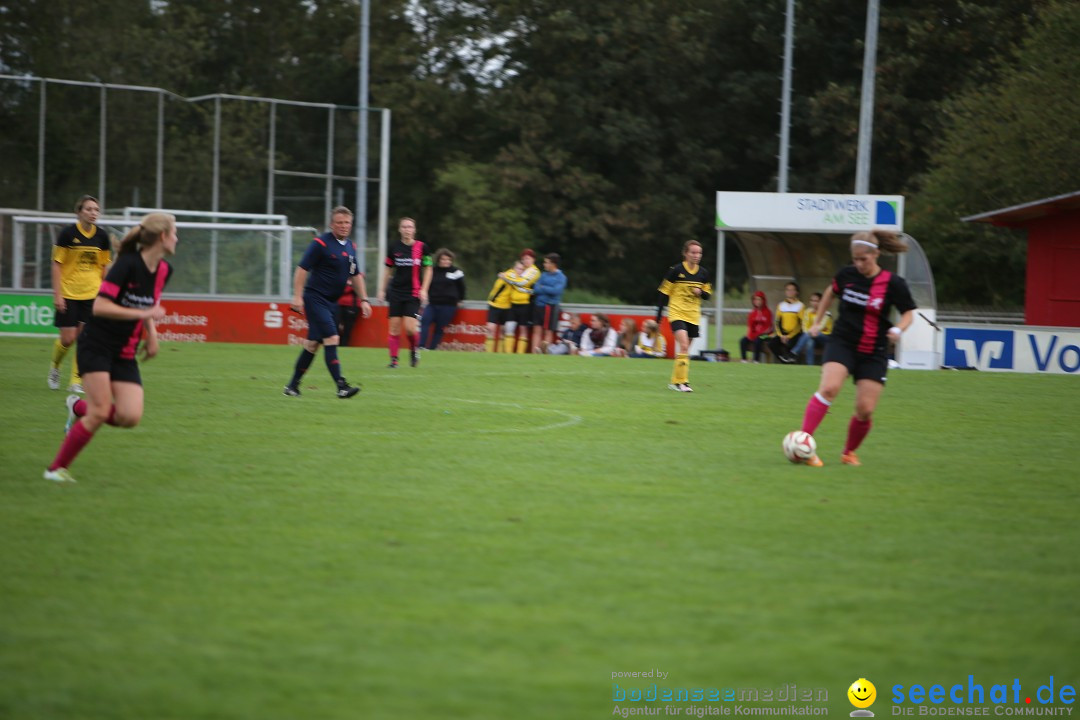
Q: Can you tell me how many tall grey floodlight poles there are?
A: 3